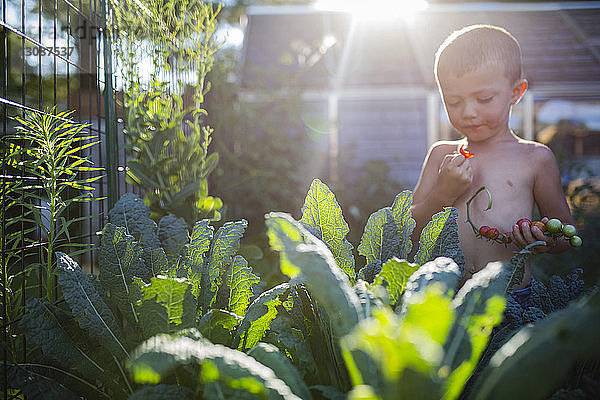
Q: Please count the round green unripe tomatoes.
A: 3